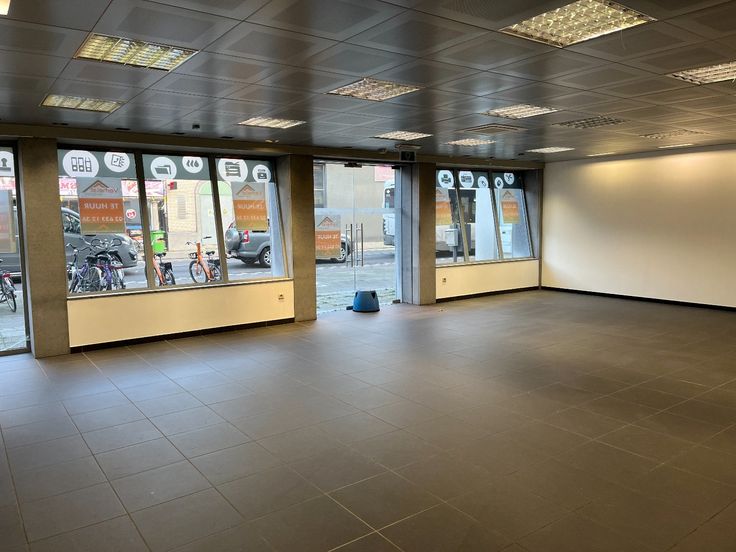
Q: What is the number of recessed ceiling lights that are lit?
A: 13